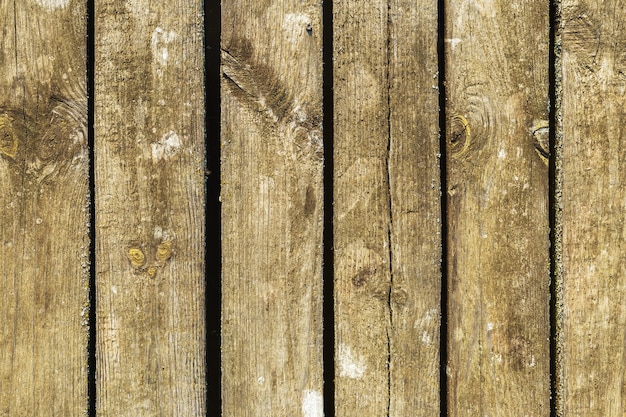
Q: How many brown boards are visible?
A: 6